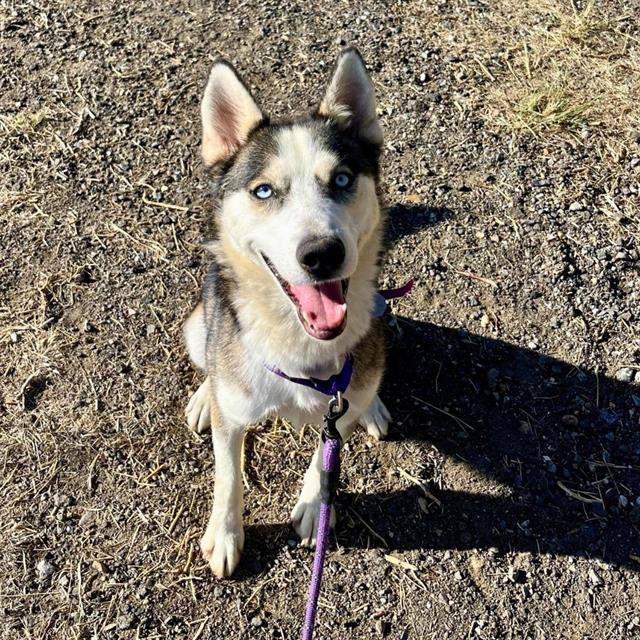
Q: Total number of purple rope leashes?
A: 1